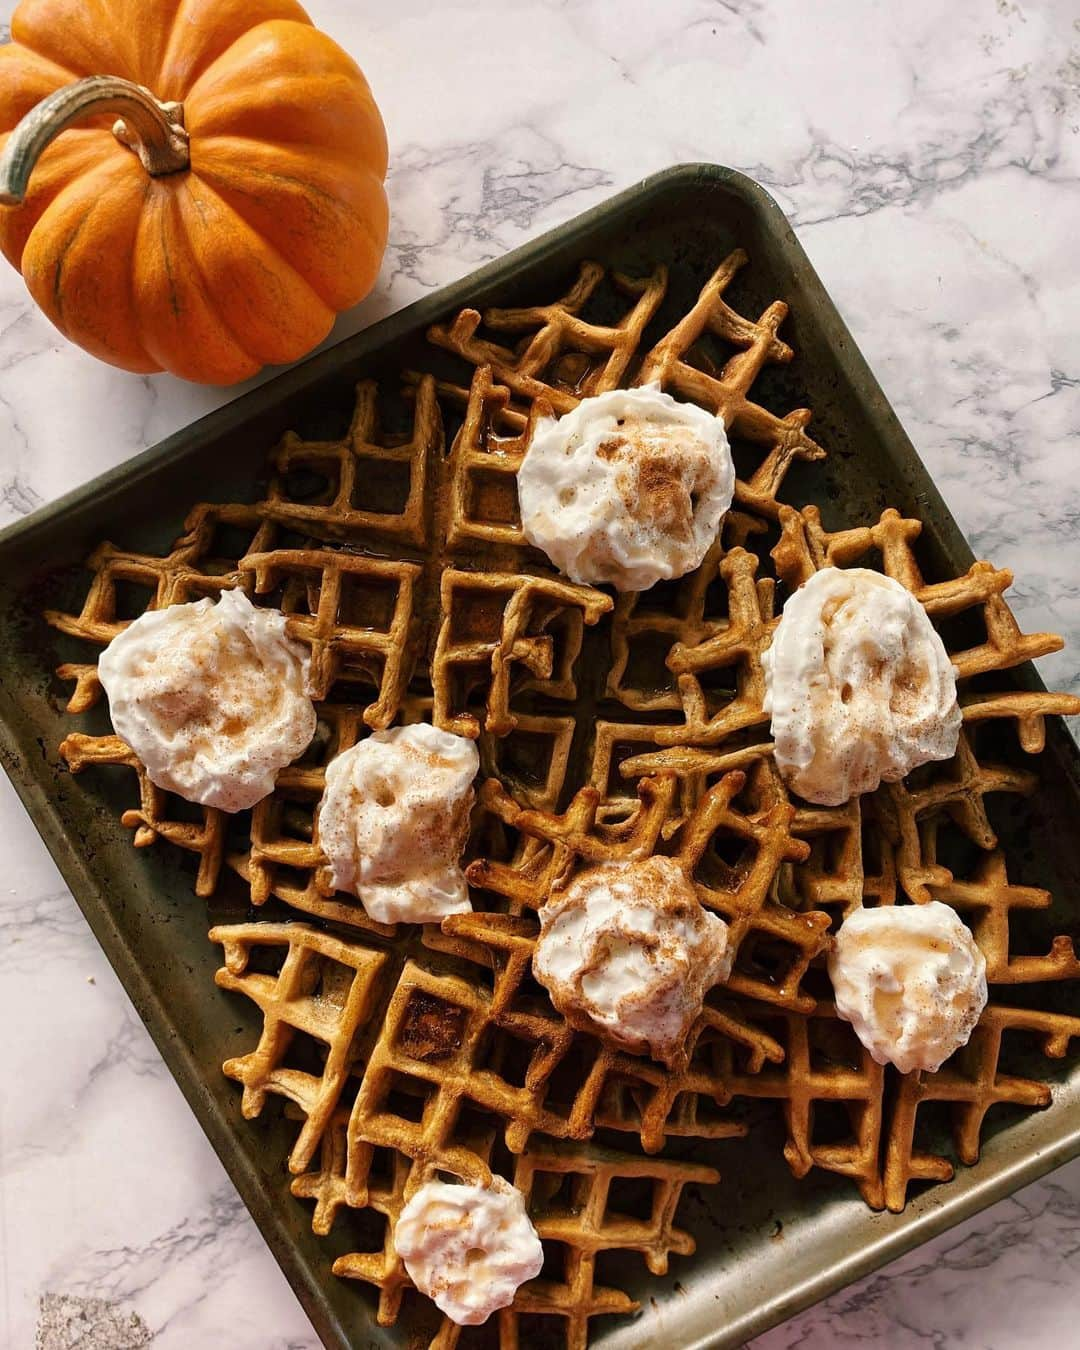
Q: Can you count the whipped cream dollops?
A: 7